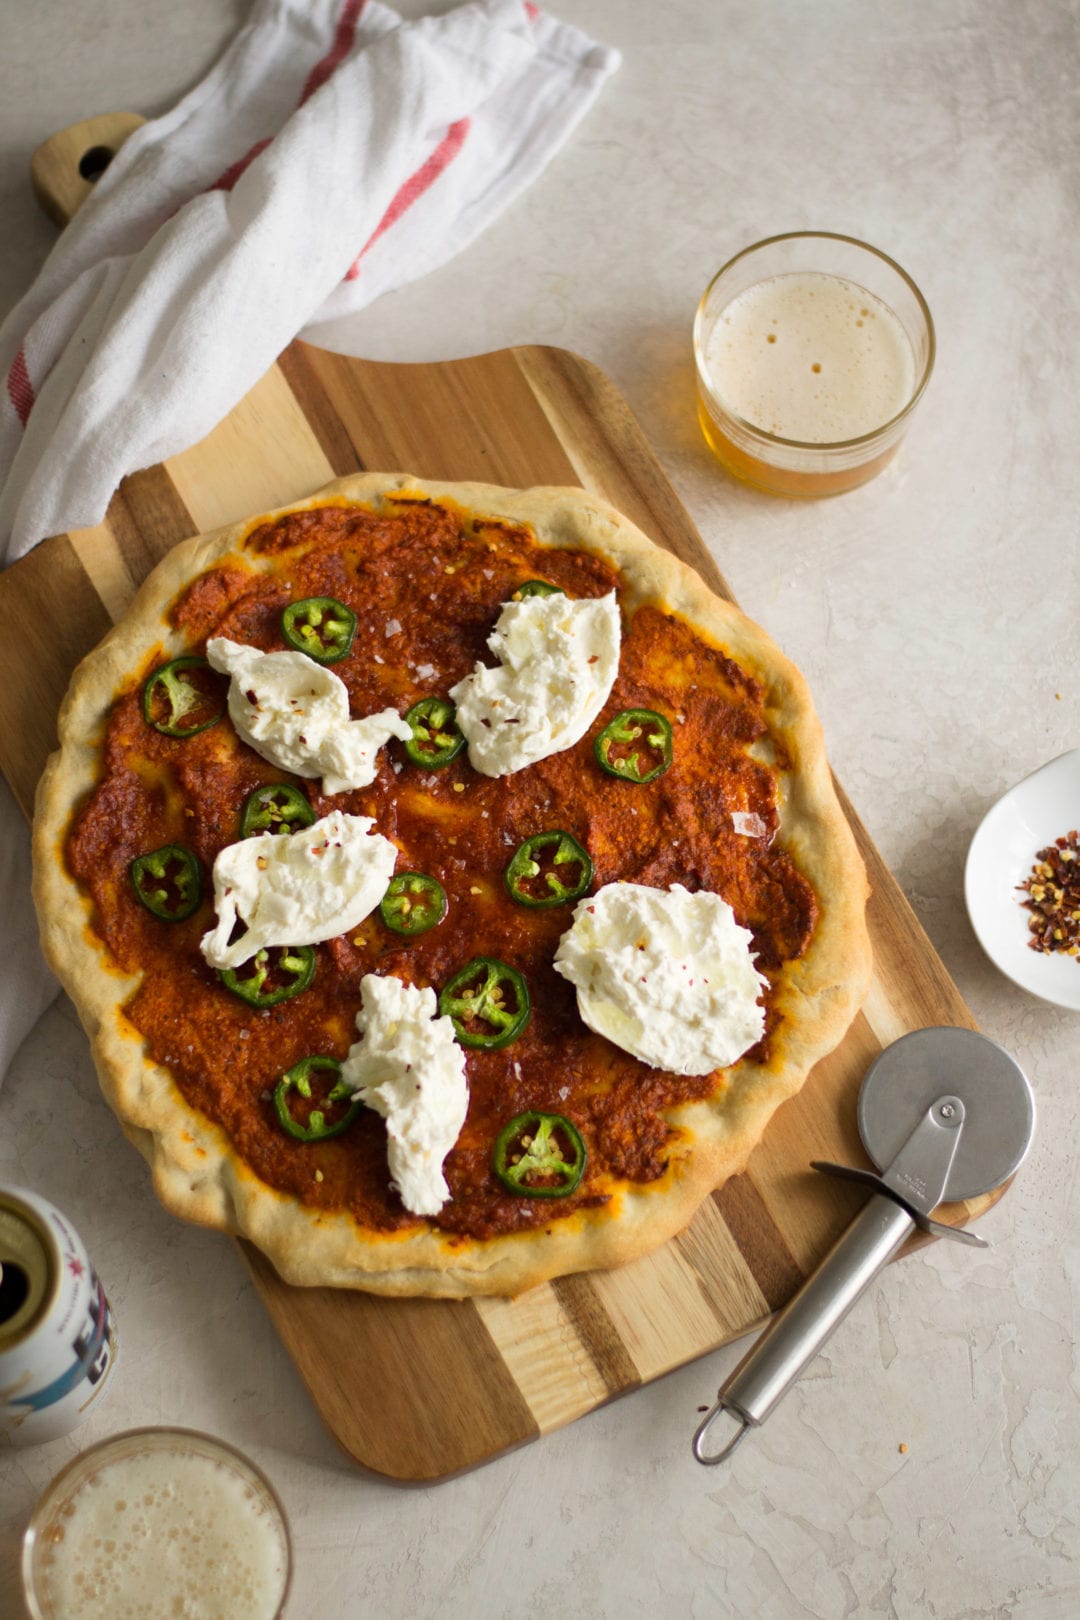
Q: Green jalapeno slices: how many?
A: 13